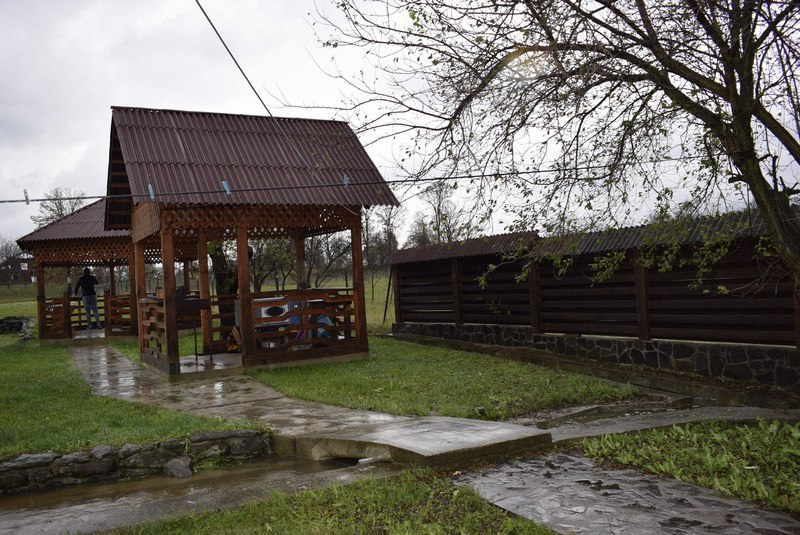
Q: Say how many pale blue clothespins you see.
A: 4